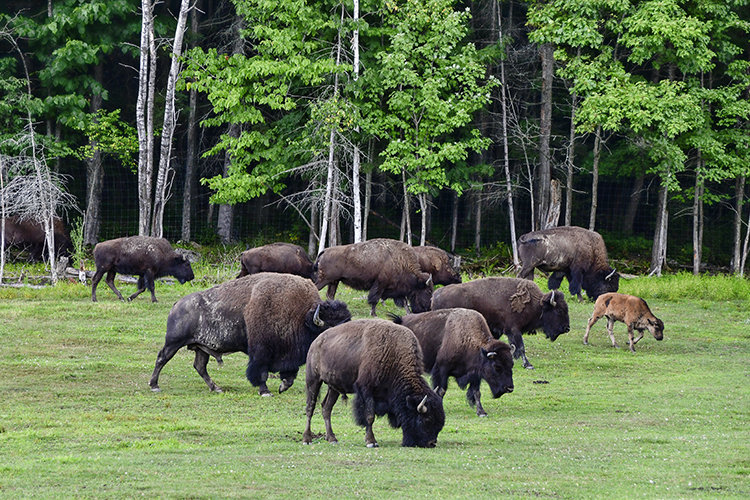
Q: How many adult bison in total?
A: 10